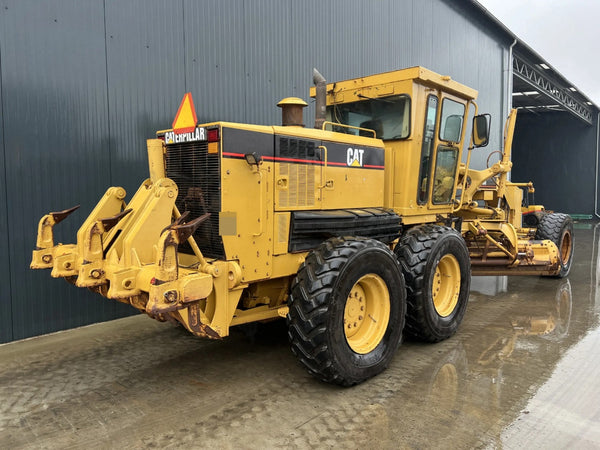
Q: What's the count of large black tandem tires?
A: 2